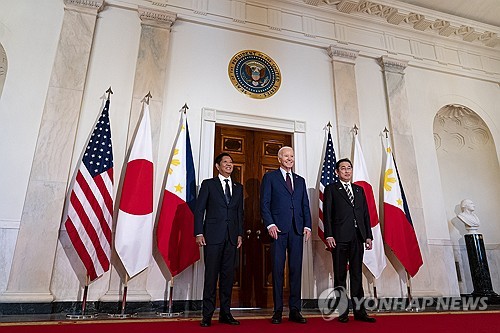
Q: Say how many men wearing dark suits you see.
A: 3